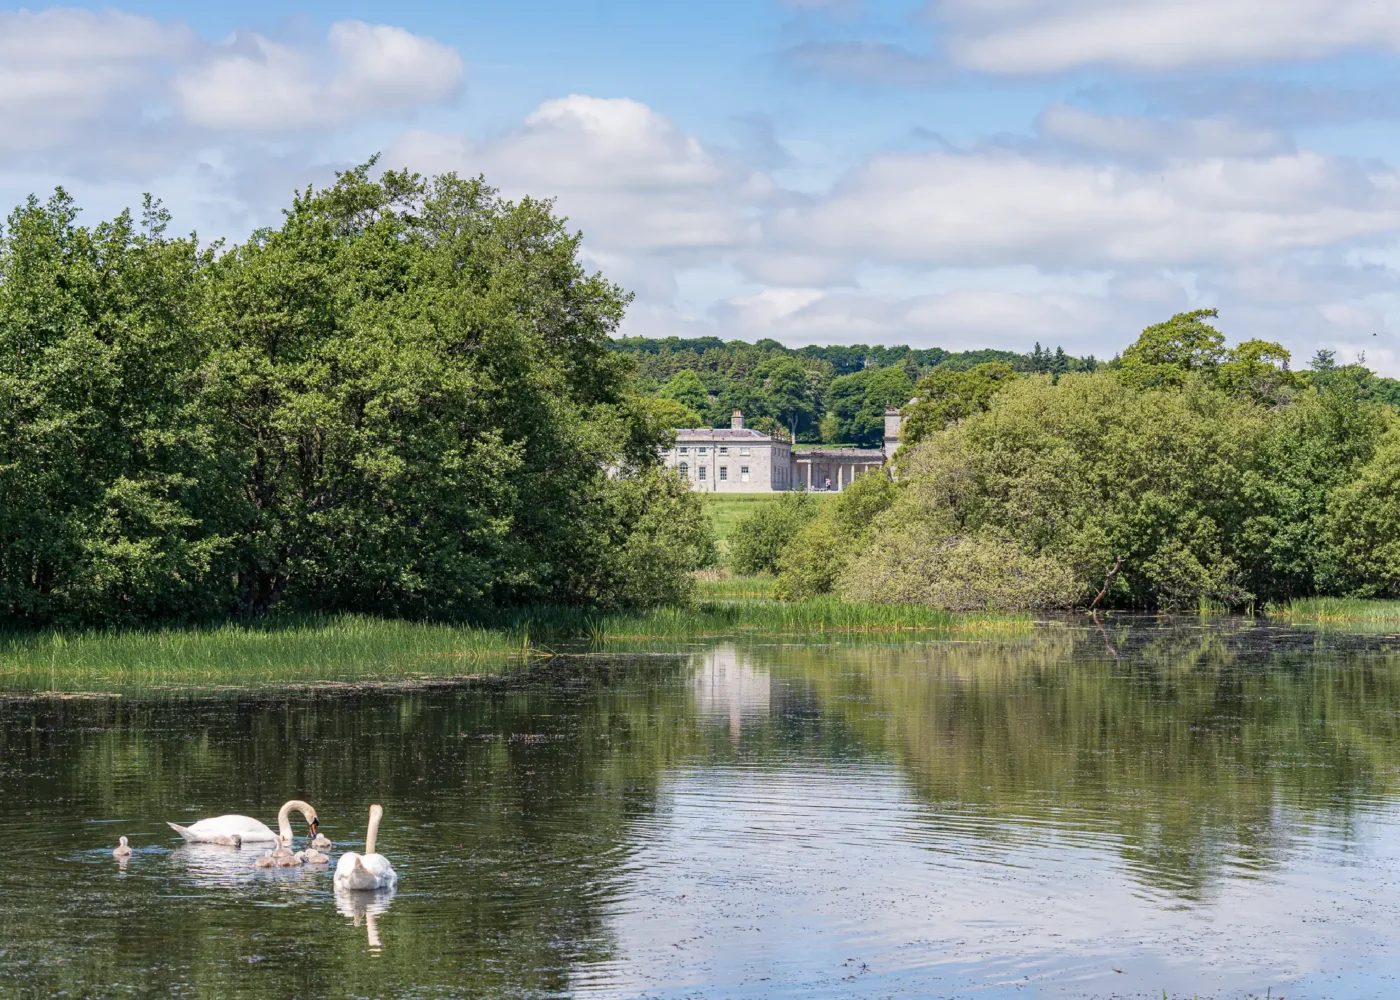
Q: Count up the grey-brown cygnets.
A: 7